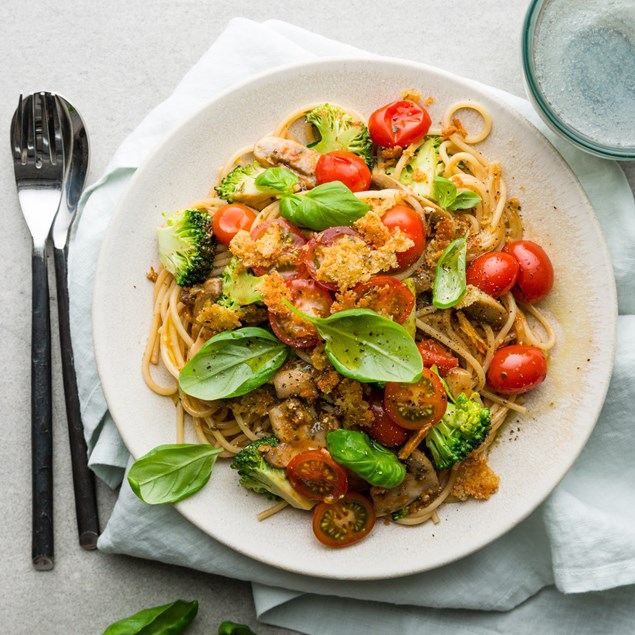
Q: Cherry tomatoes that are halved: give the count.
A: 7